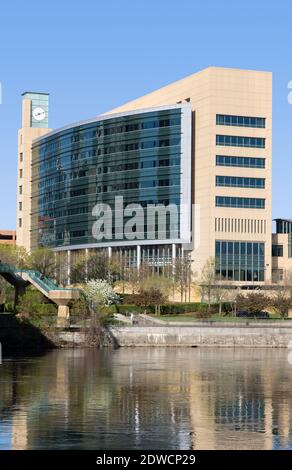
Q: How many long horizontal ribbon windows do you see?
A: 5